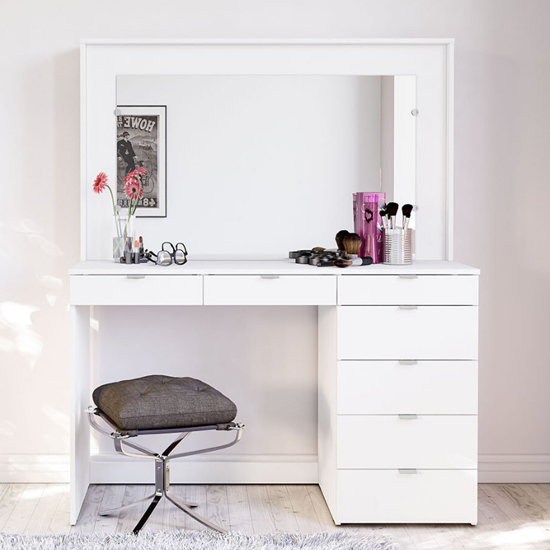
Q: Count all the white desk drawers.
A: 7